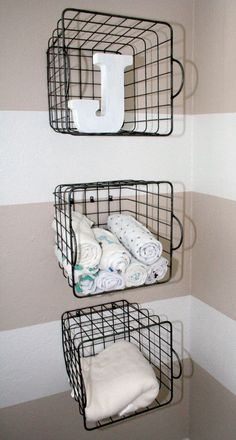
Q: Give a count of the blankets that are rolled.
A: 7